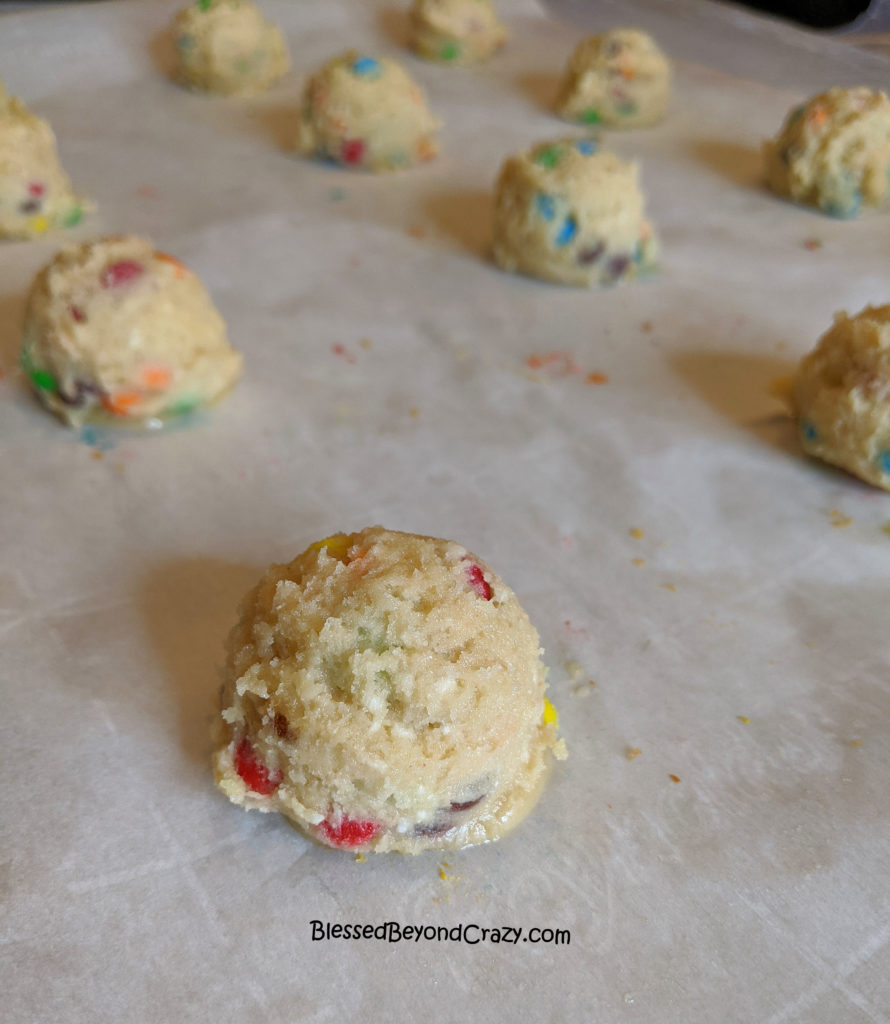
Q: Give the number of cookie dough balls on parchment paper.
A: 10